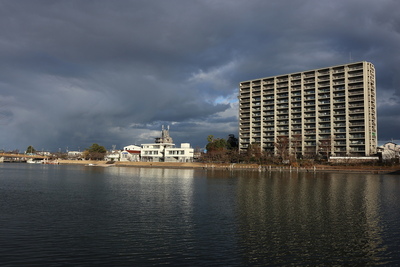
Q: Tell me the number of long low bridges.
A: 1